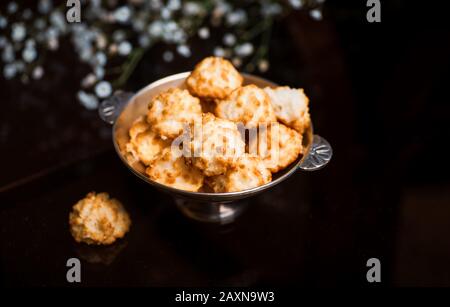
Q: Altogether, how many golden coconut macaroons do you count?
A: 10